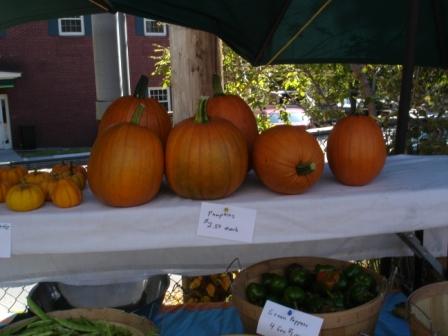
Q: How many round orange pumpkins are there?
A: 6